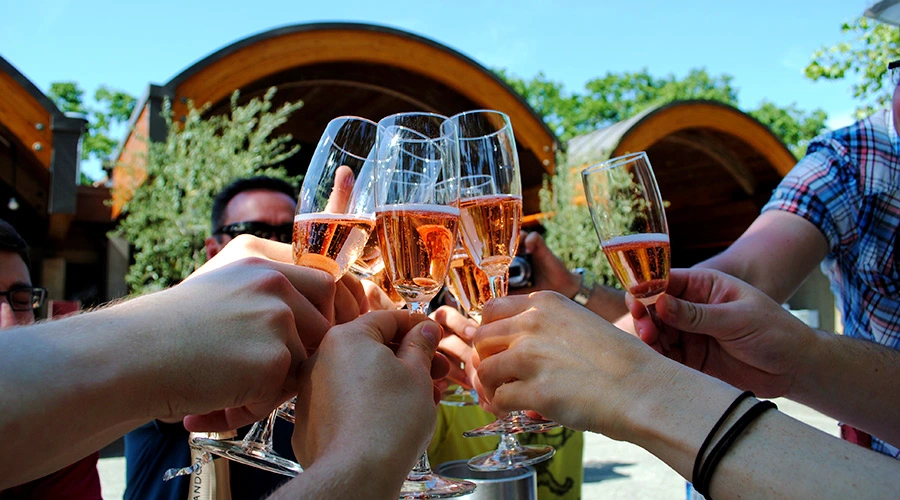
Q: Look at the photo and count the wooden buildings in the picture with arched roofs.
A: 3